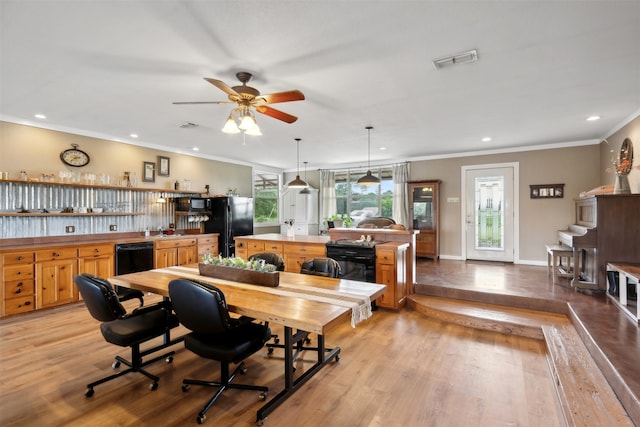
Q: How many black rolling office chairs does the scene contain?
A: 4